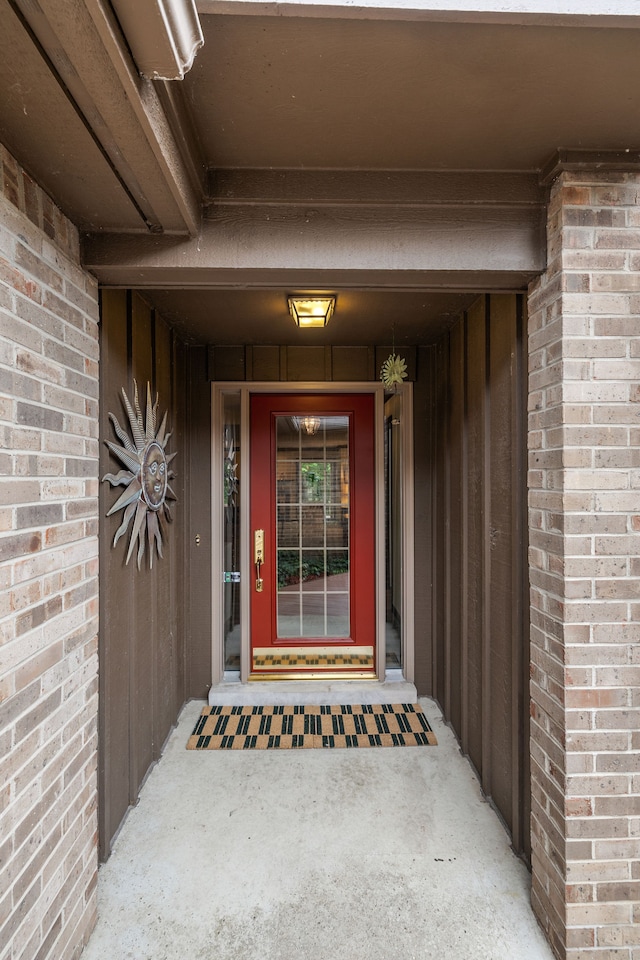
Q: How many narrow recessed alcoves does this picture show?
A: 1